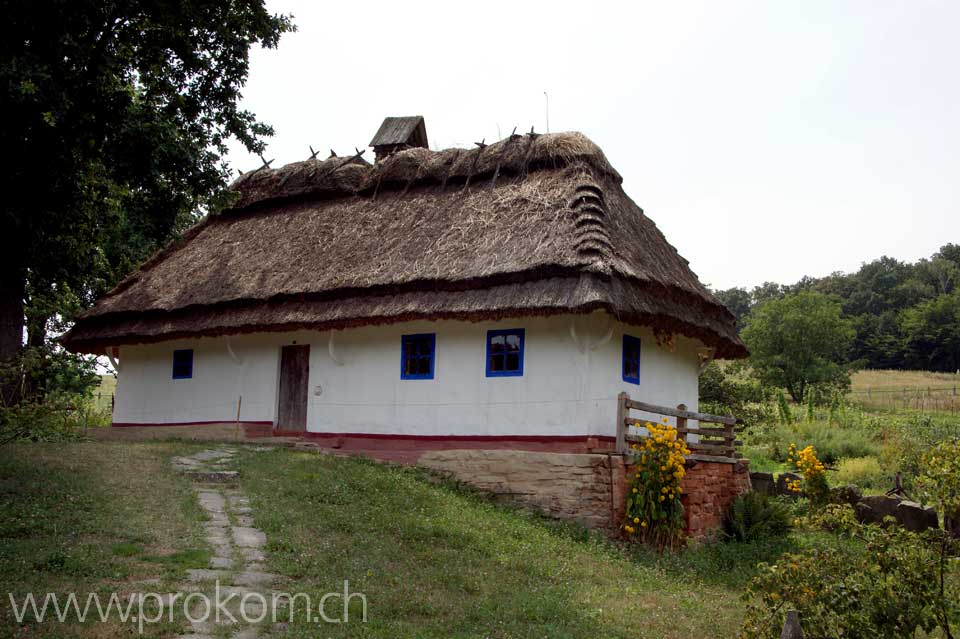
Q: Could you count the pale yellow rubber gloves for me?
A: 0